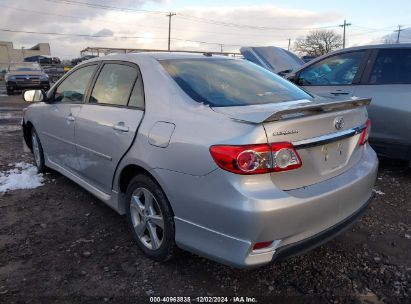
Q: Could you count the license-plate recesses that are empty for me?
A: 1